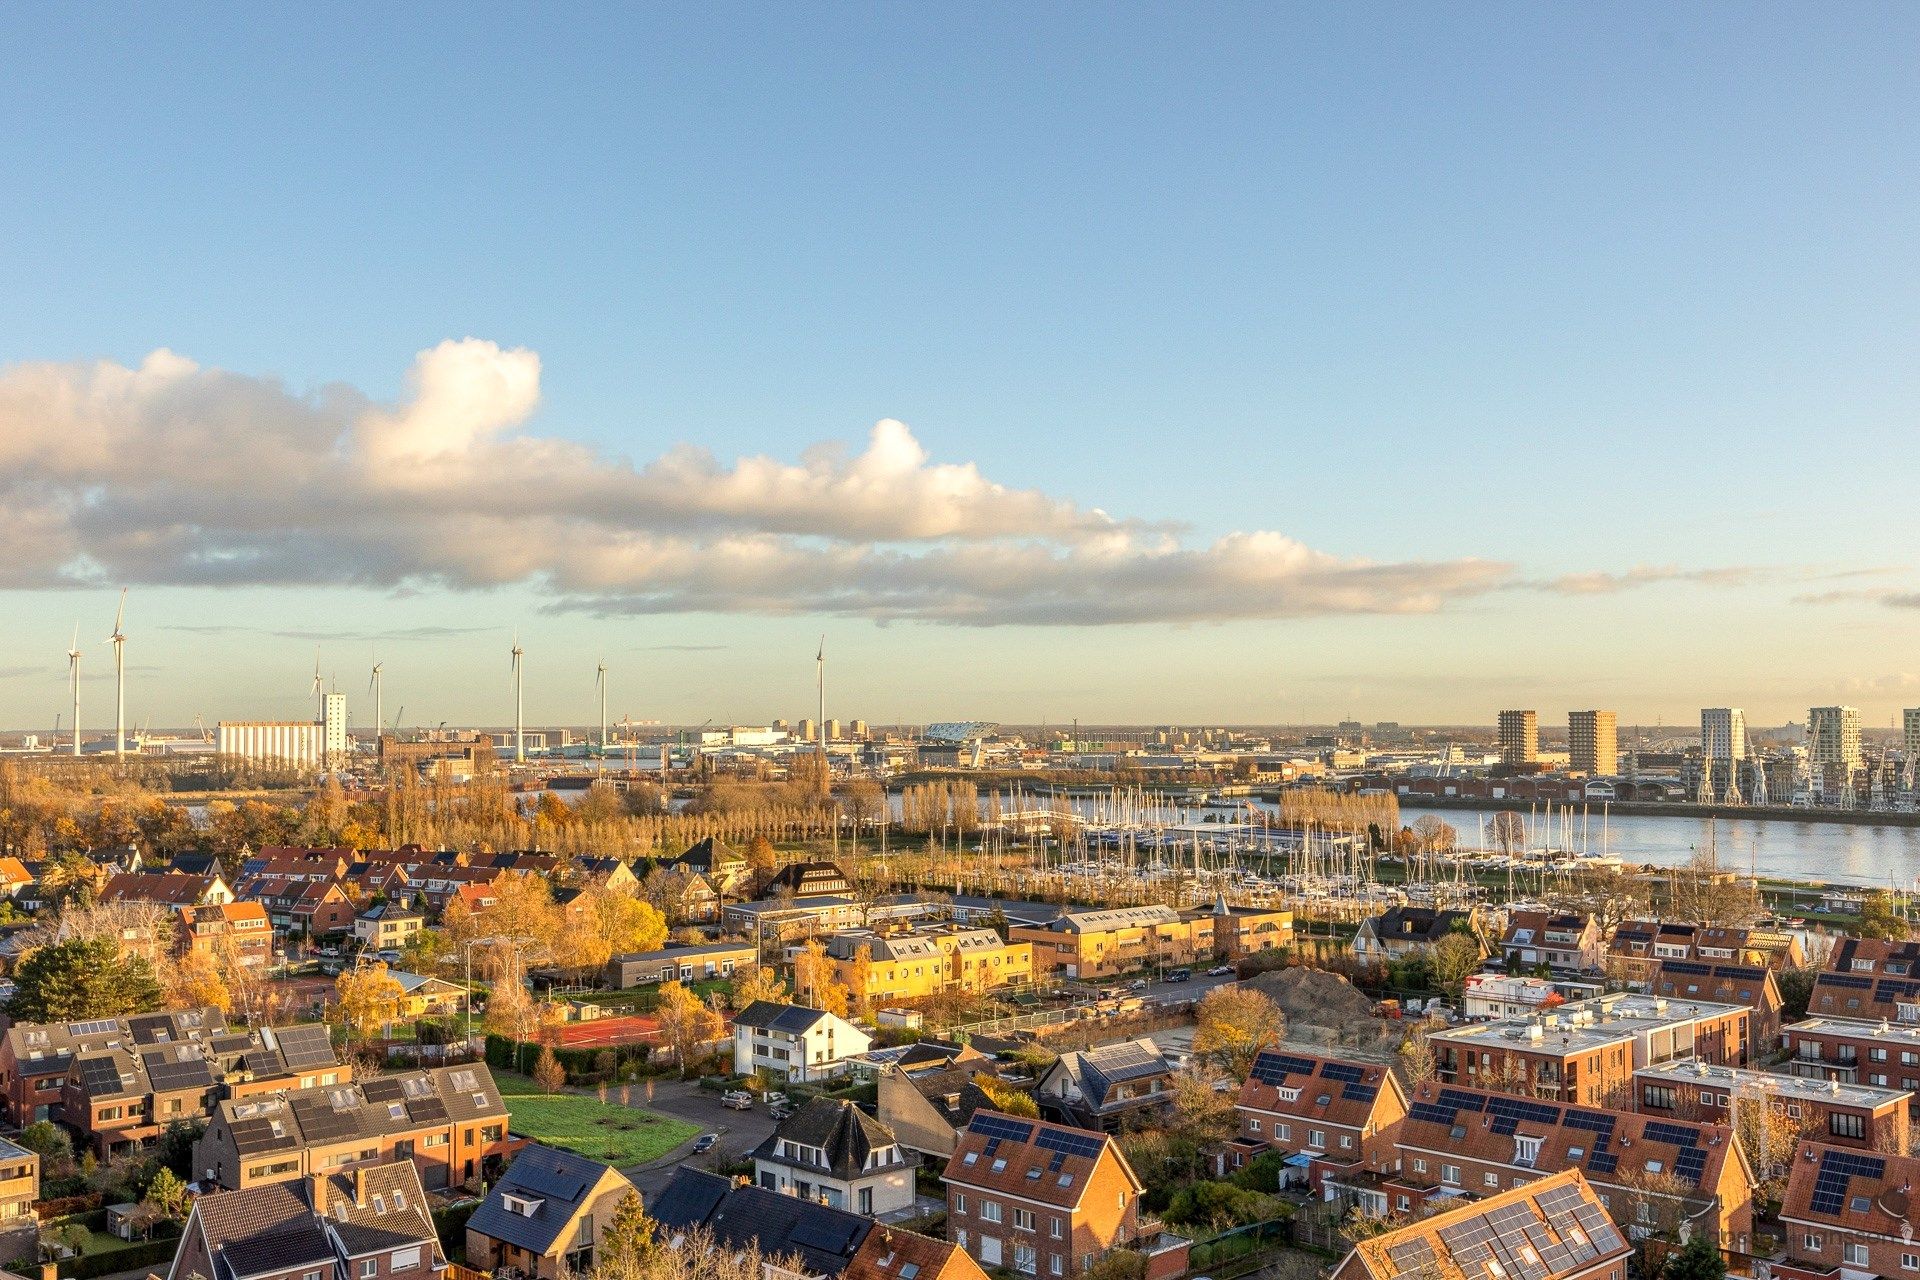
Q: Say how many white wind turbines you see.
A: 7